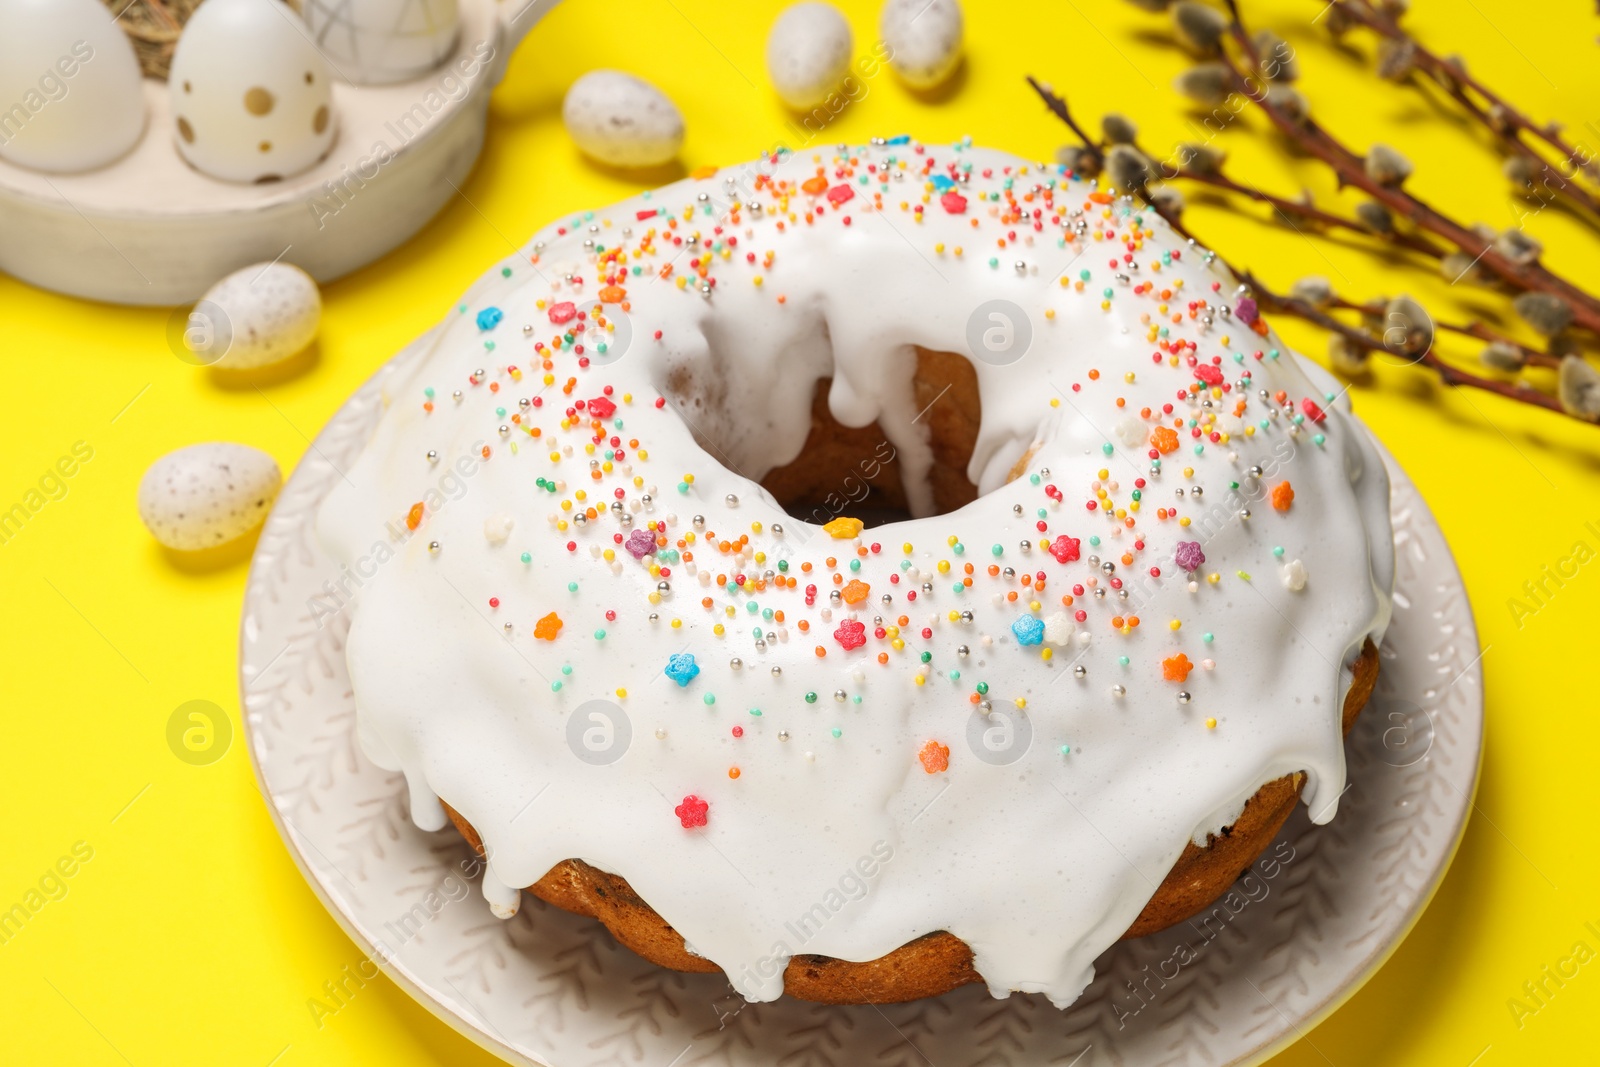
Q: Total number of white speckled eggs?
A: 5